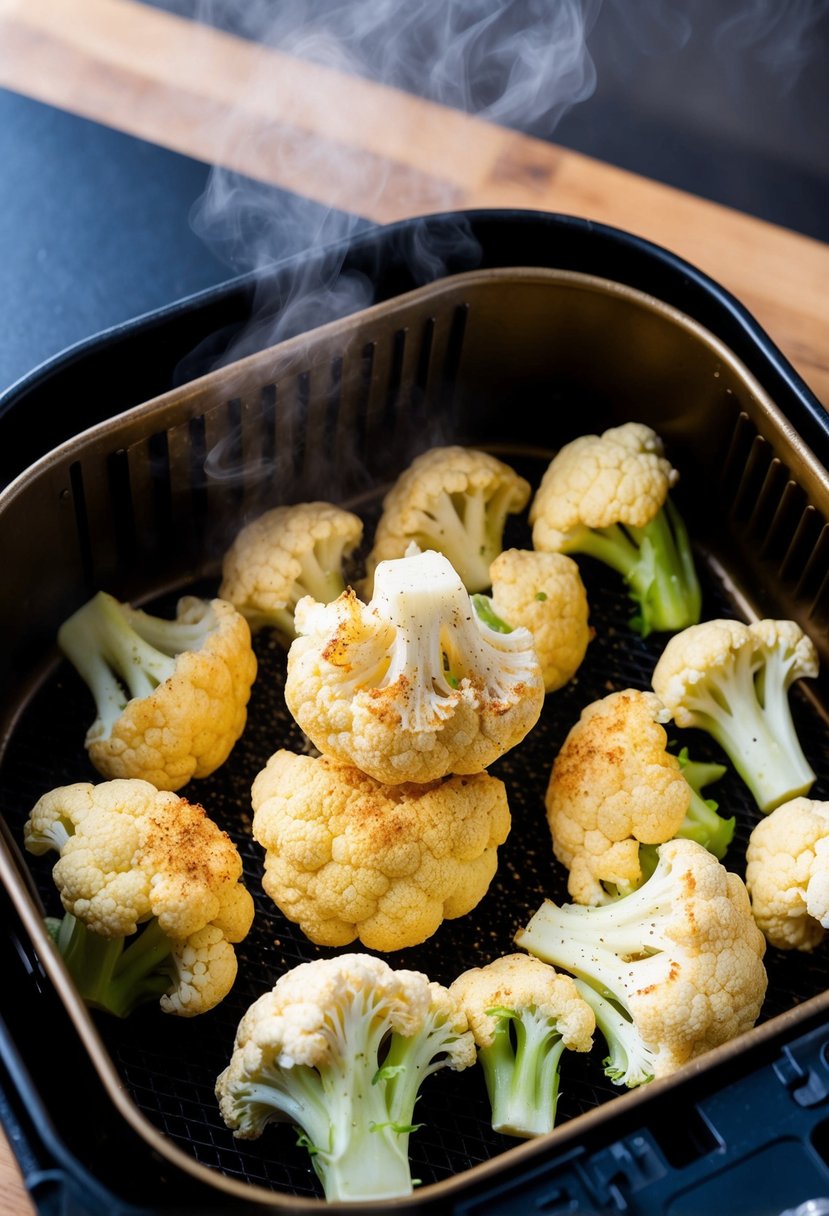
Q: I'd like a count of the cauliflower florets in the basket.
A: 14